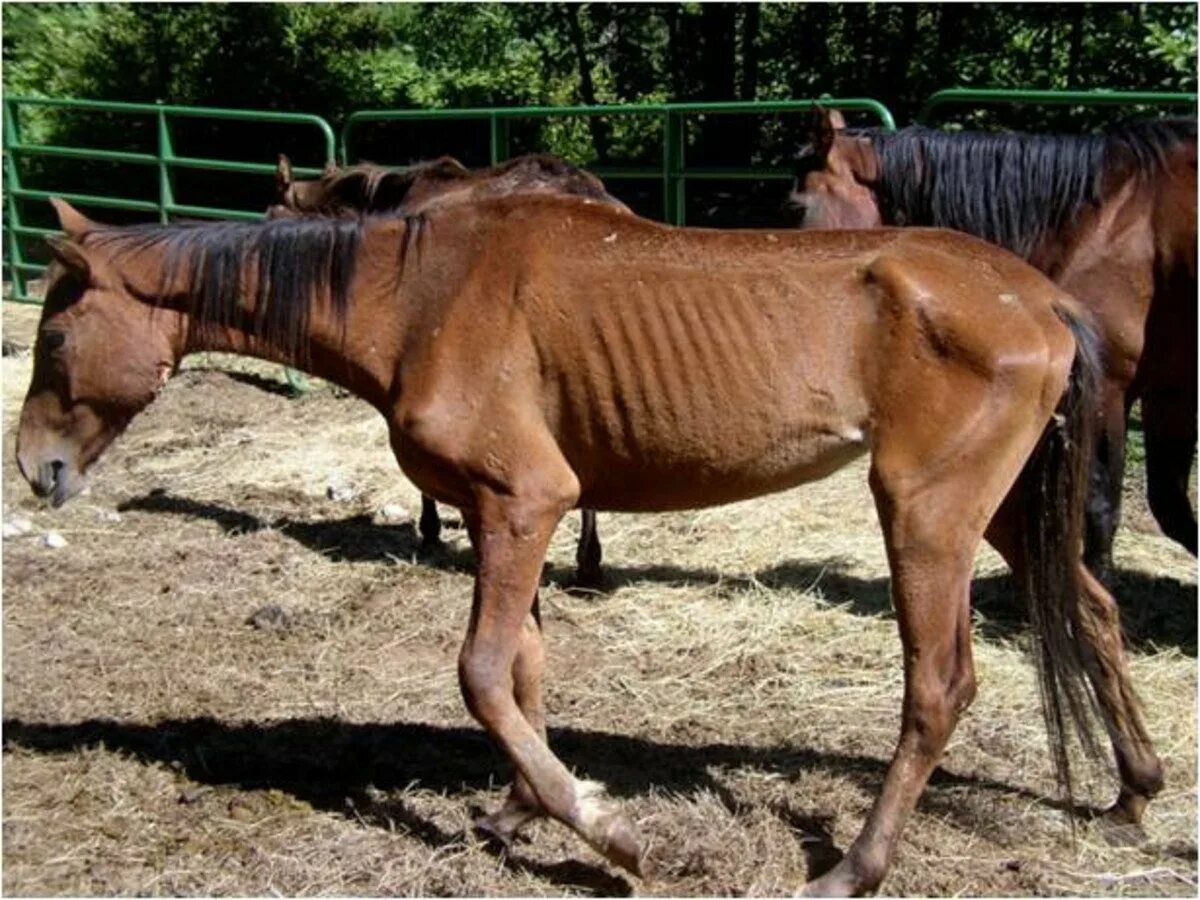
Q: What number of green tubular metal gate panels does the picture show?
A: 3